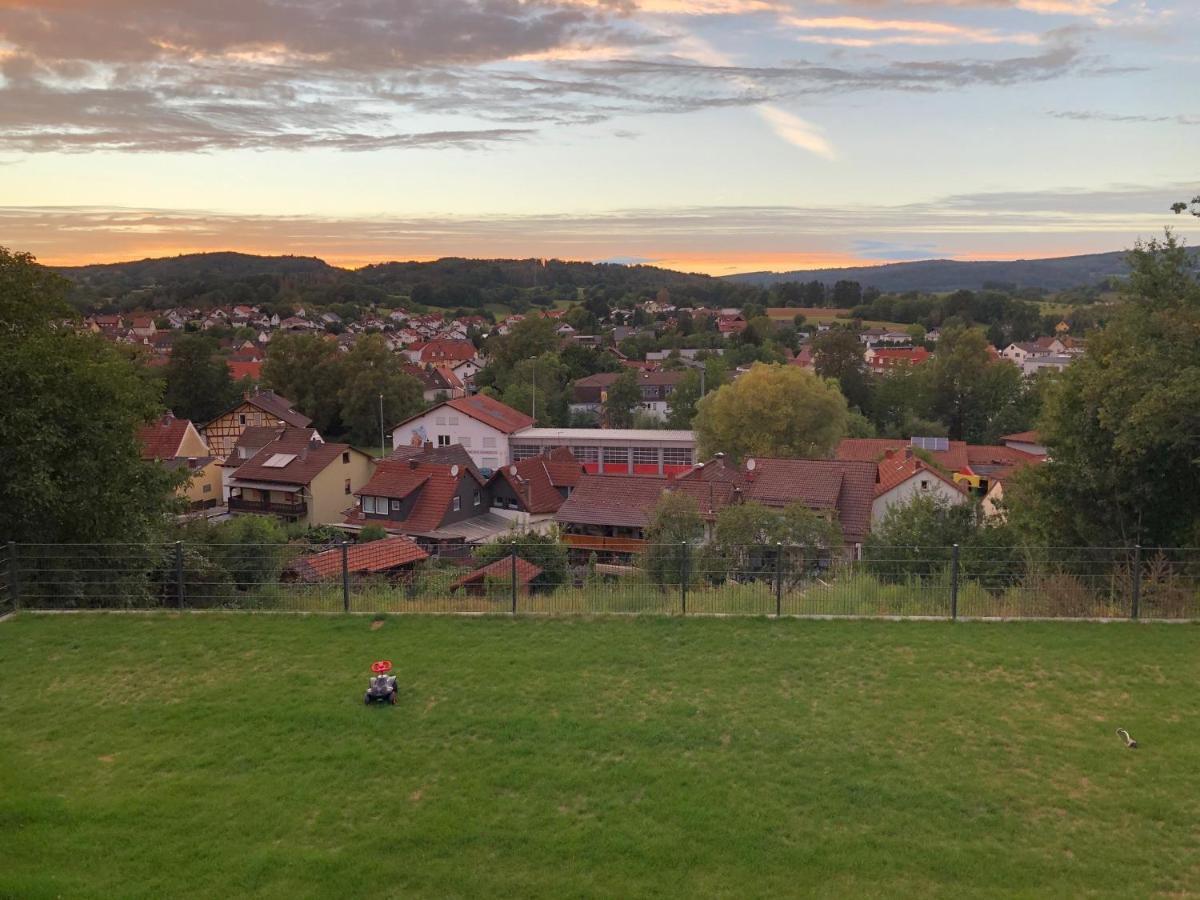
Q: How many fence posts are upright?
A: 8